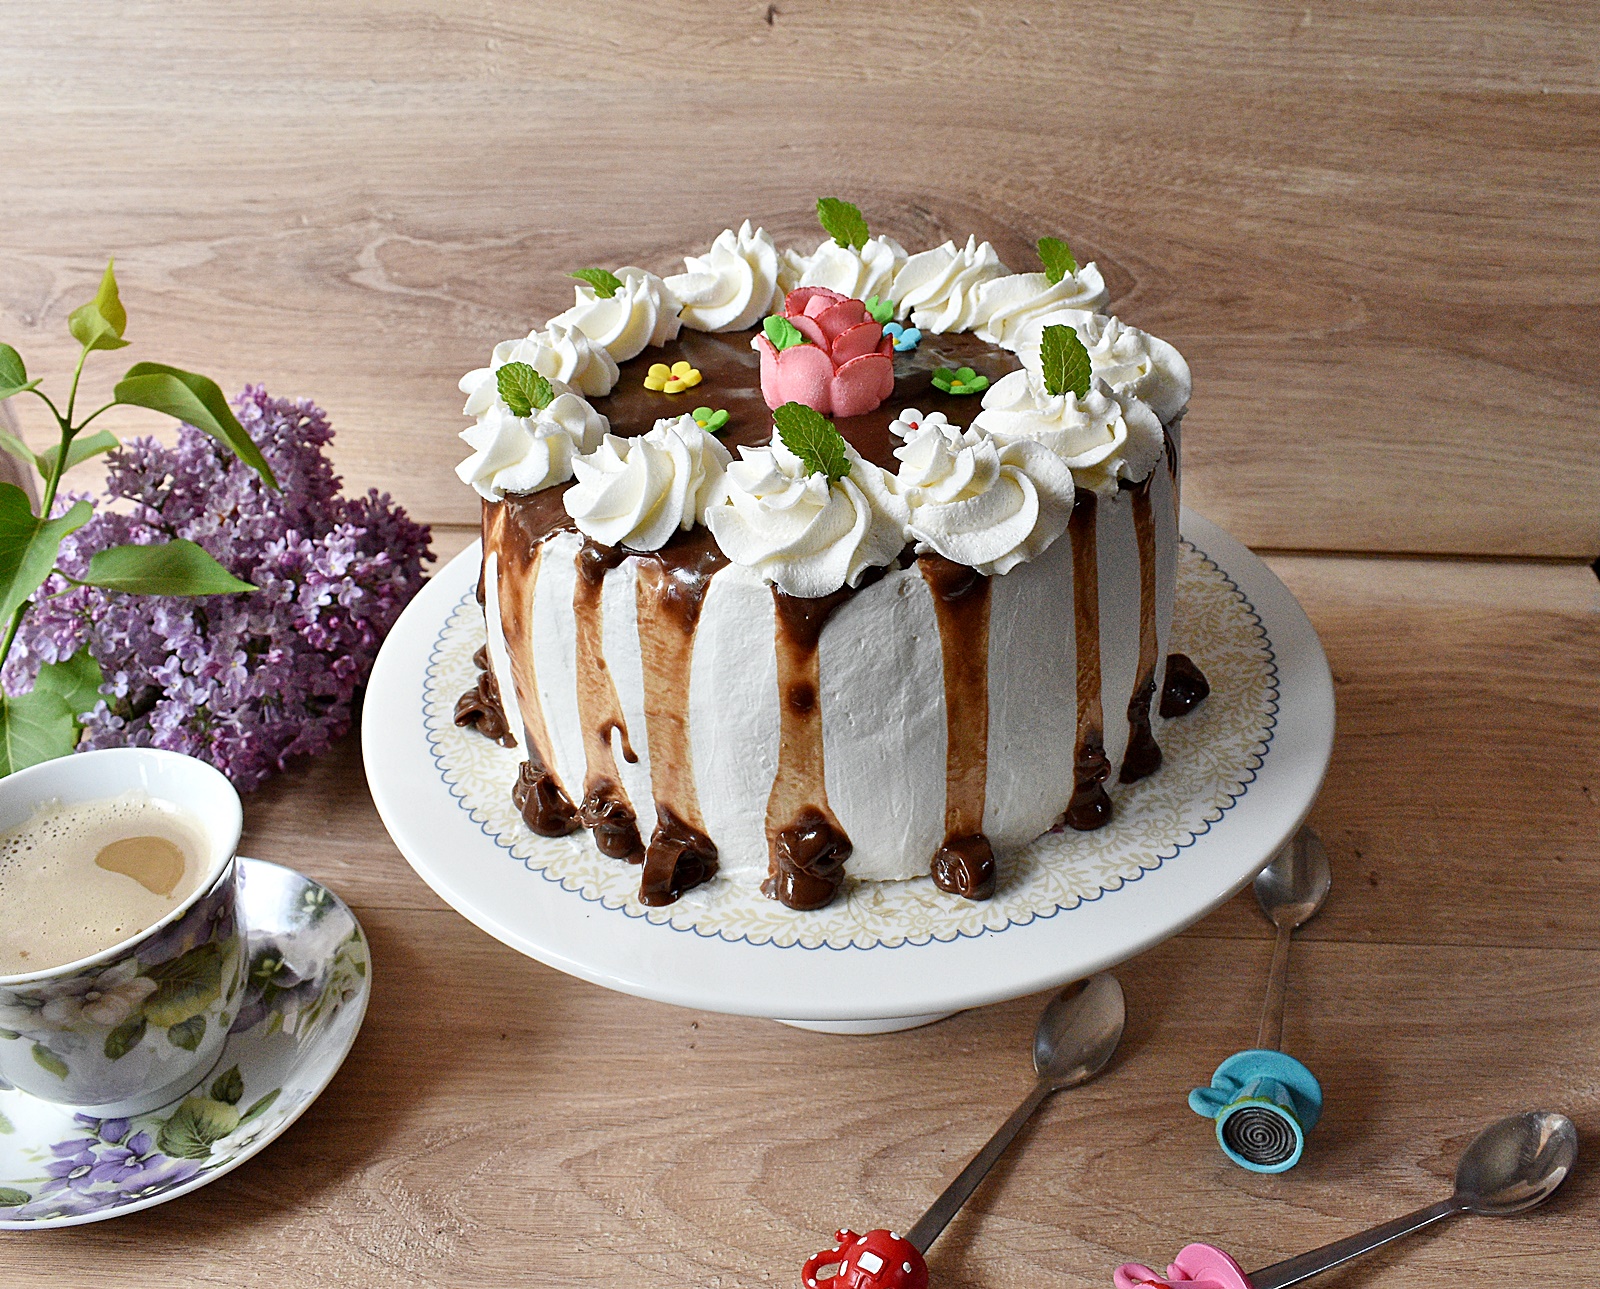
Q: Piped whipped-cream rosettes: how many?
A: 12